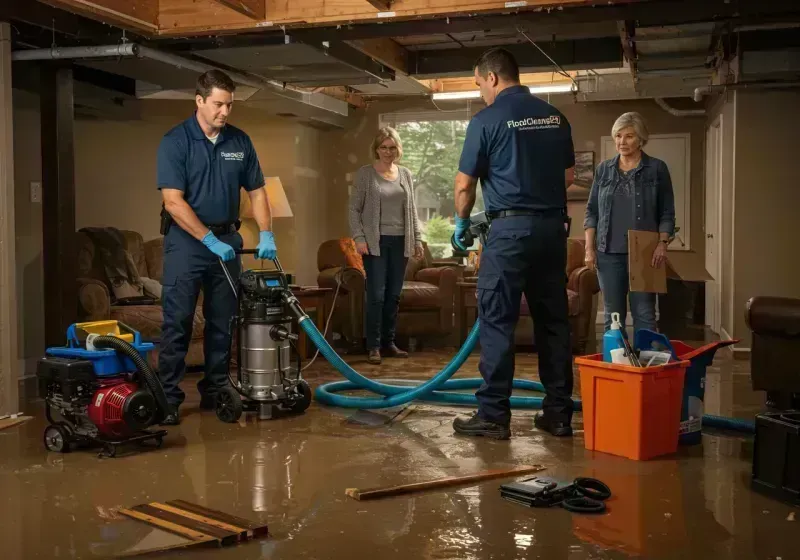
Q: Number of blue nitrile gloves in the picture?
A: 3